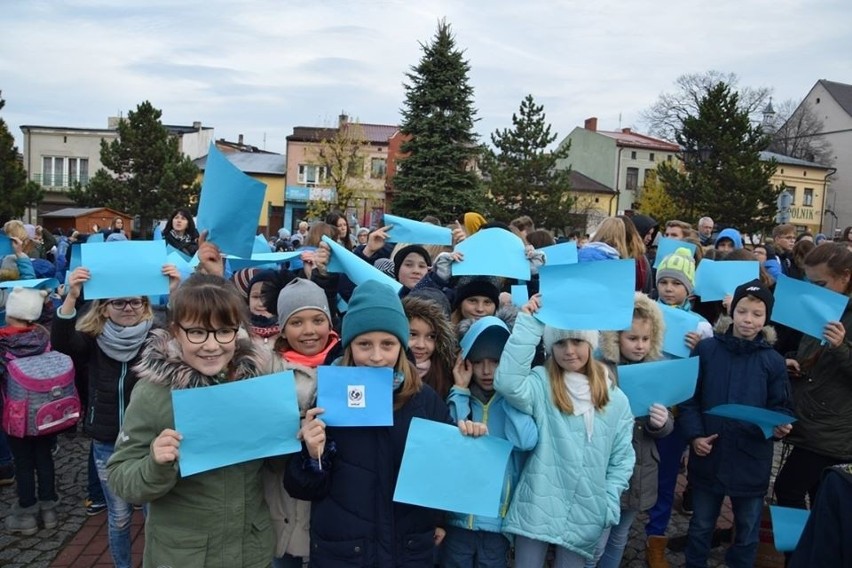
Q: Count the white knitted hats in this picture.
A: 2